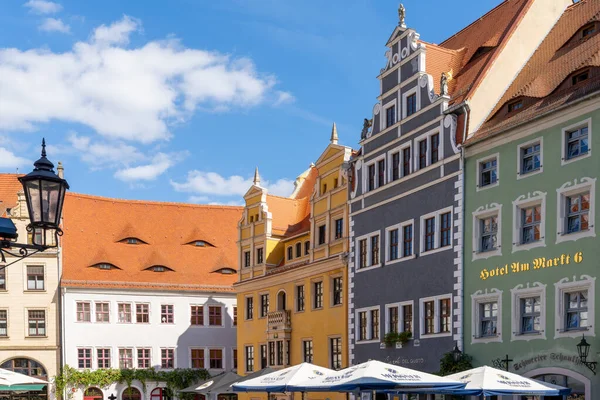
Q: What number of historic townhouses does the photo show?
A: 5